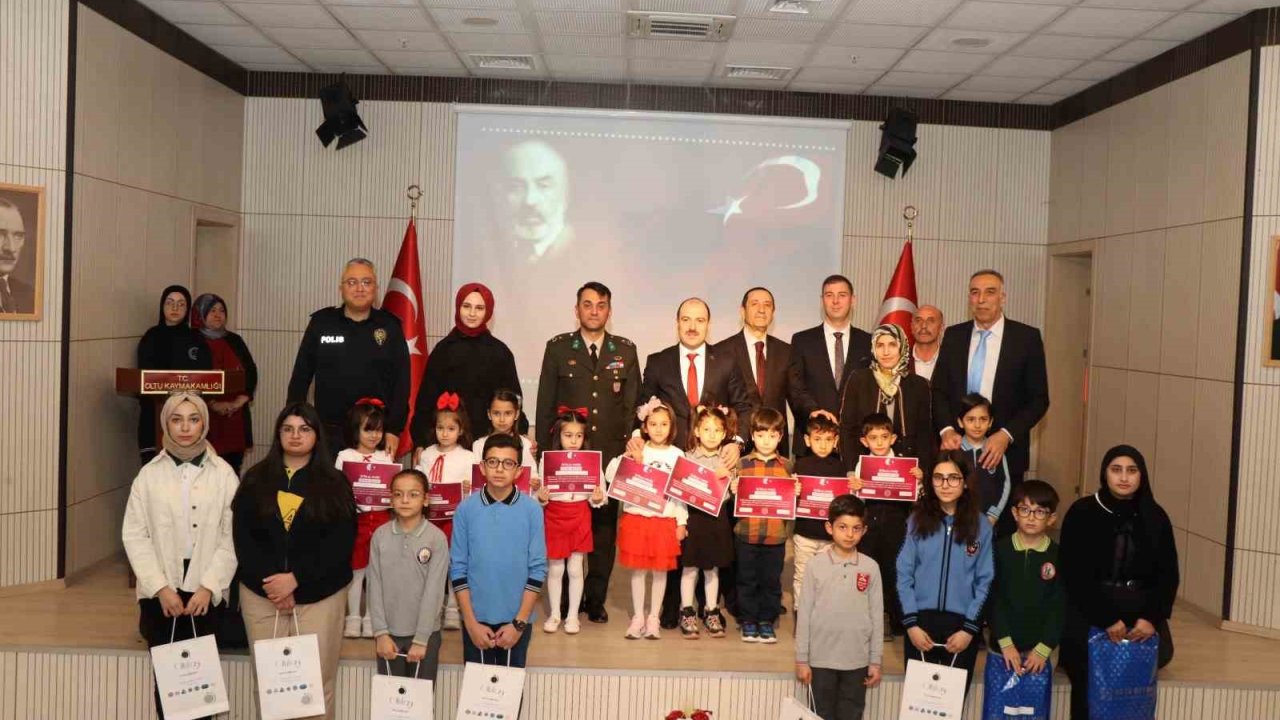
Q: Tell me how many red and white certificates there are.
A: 9